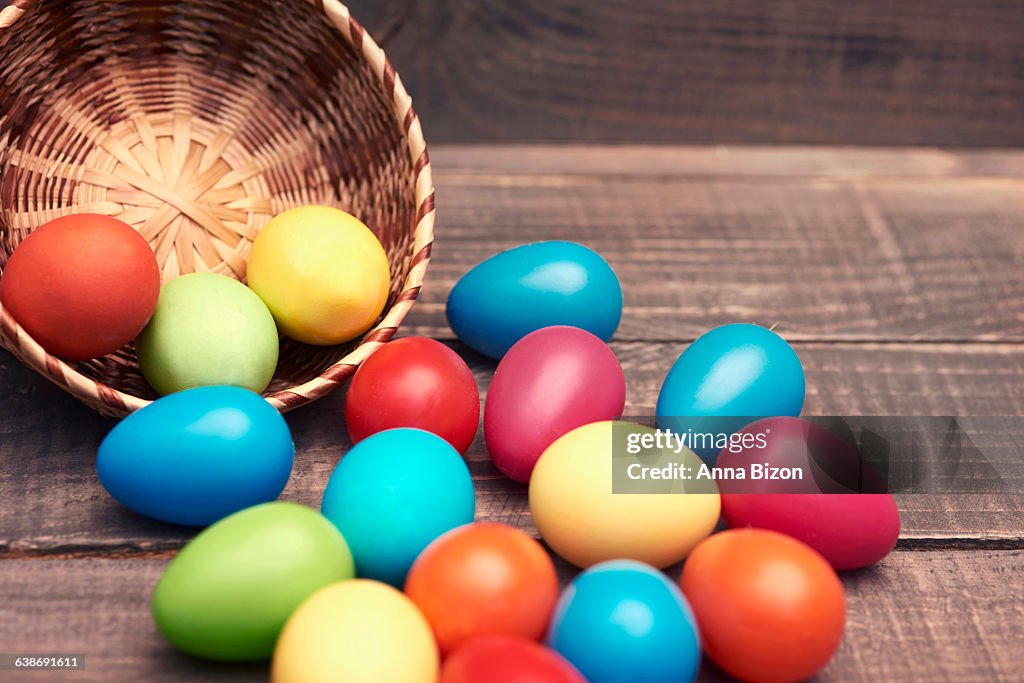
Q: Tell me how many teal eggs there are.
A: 1